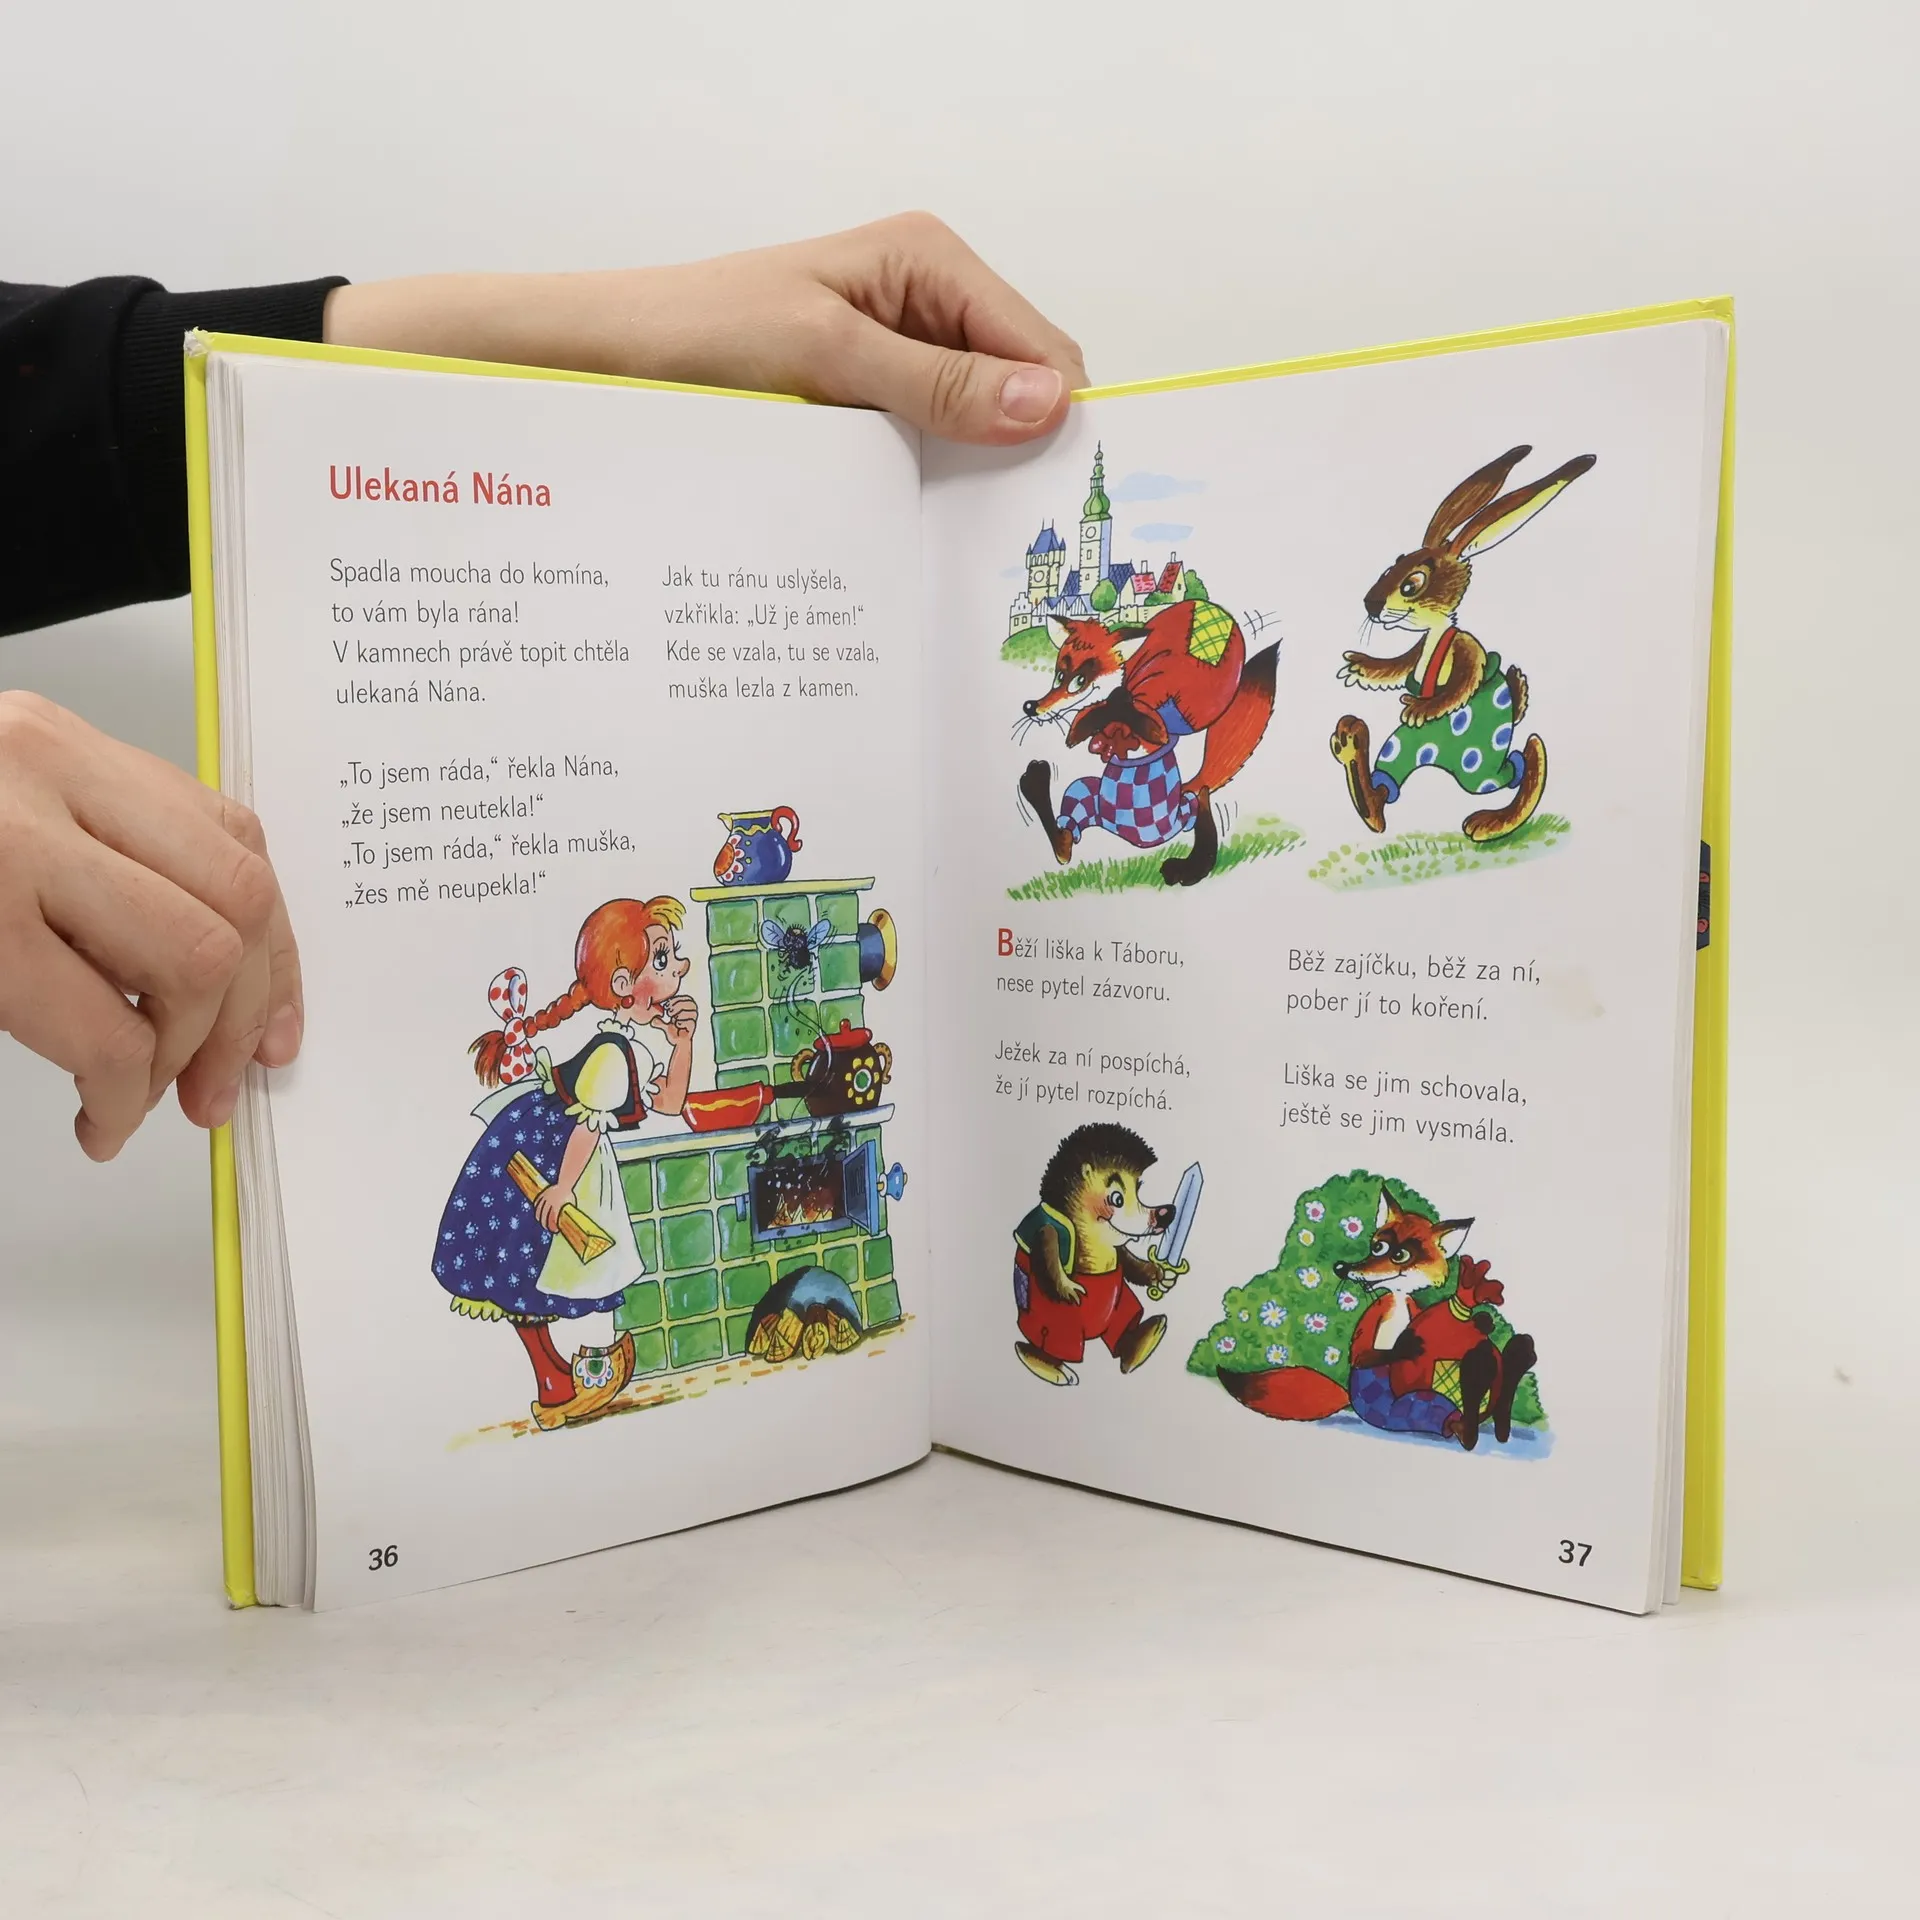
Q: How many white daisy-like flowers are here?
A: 11